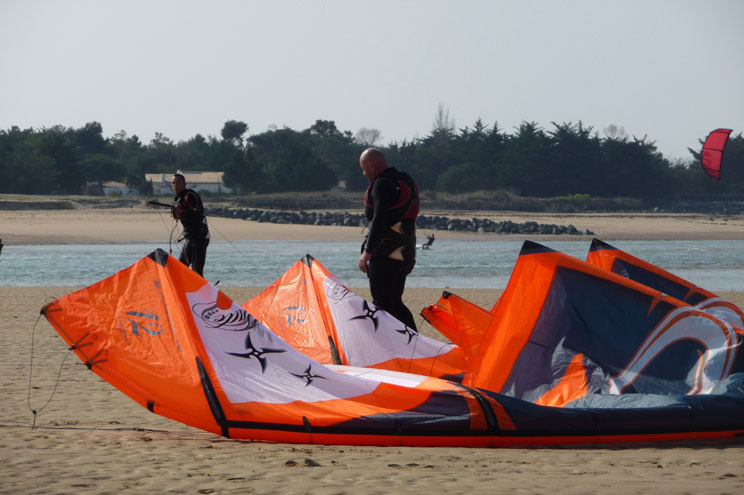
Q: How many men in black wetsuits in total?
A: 2